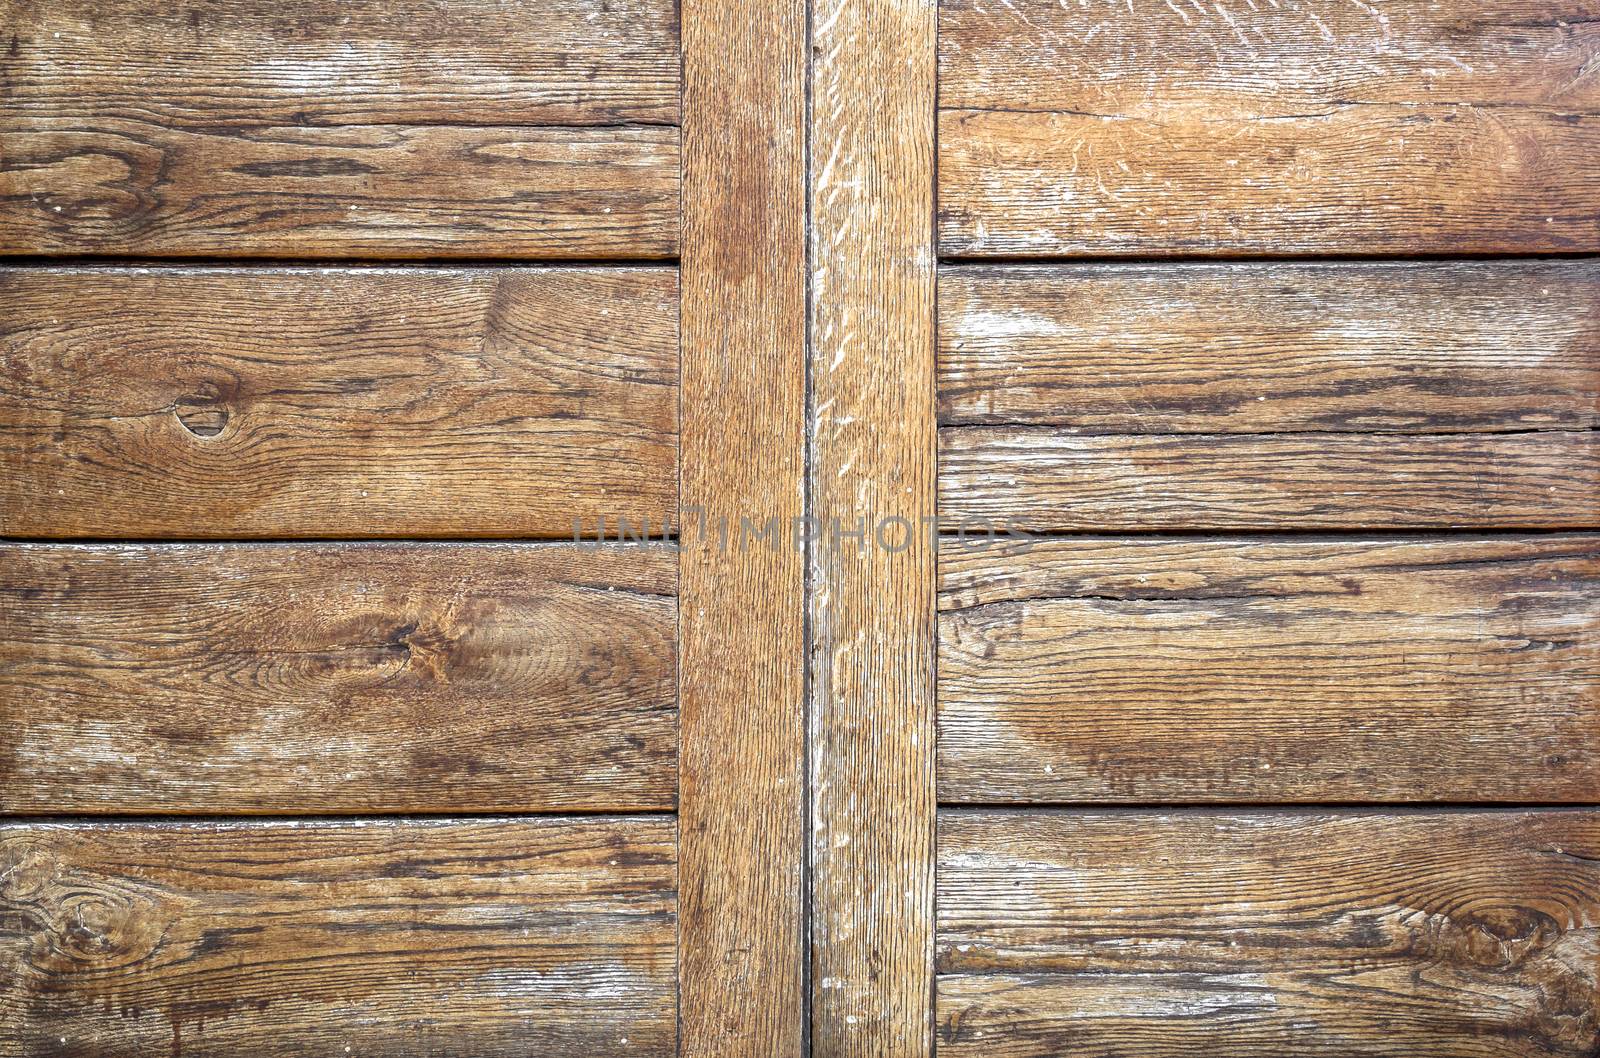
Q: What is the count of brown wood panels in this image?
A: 10